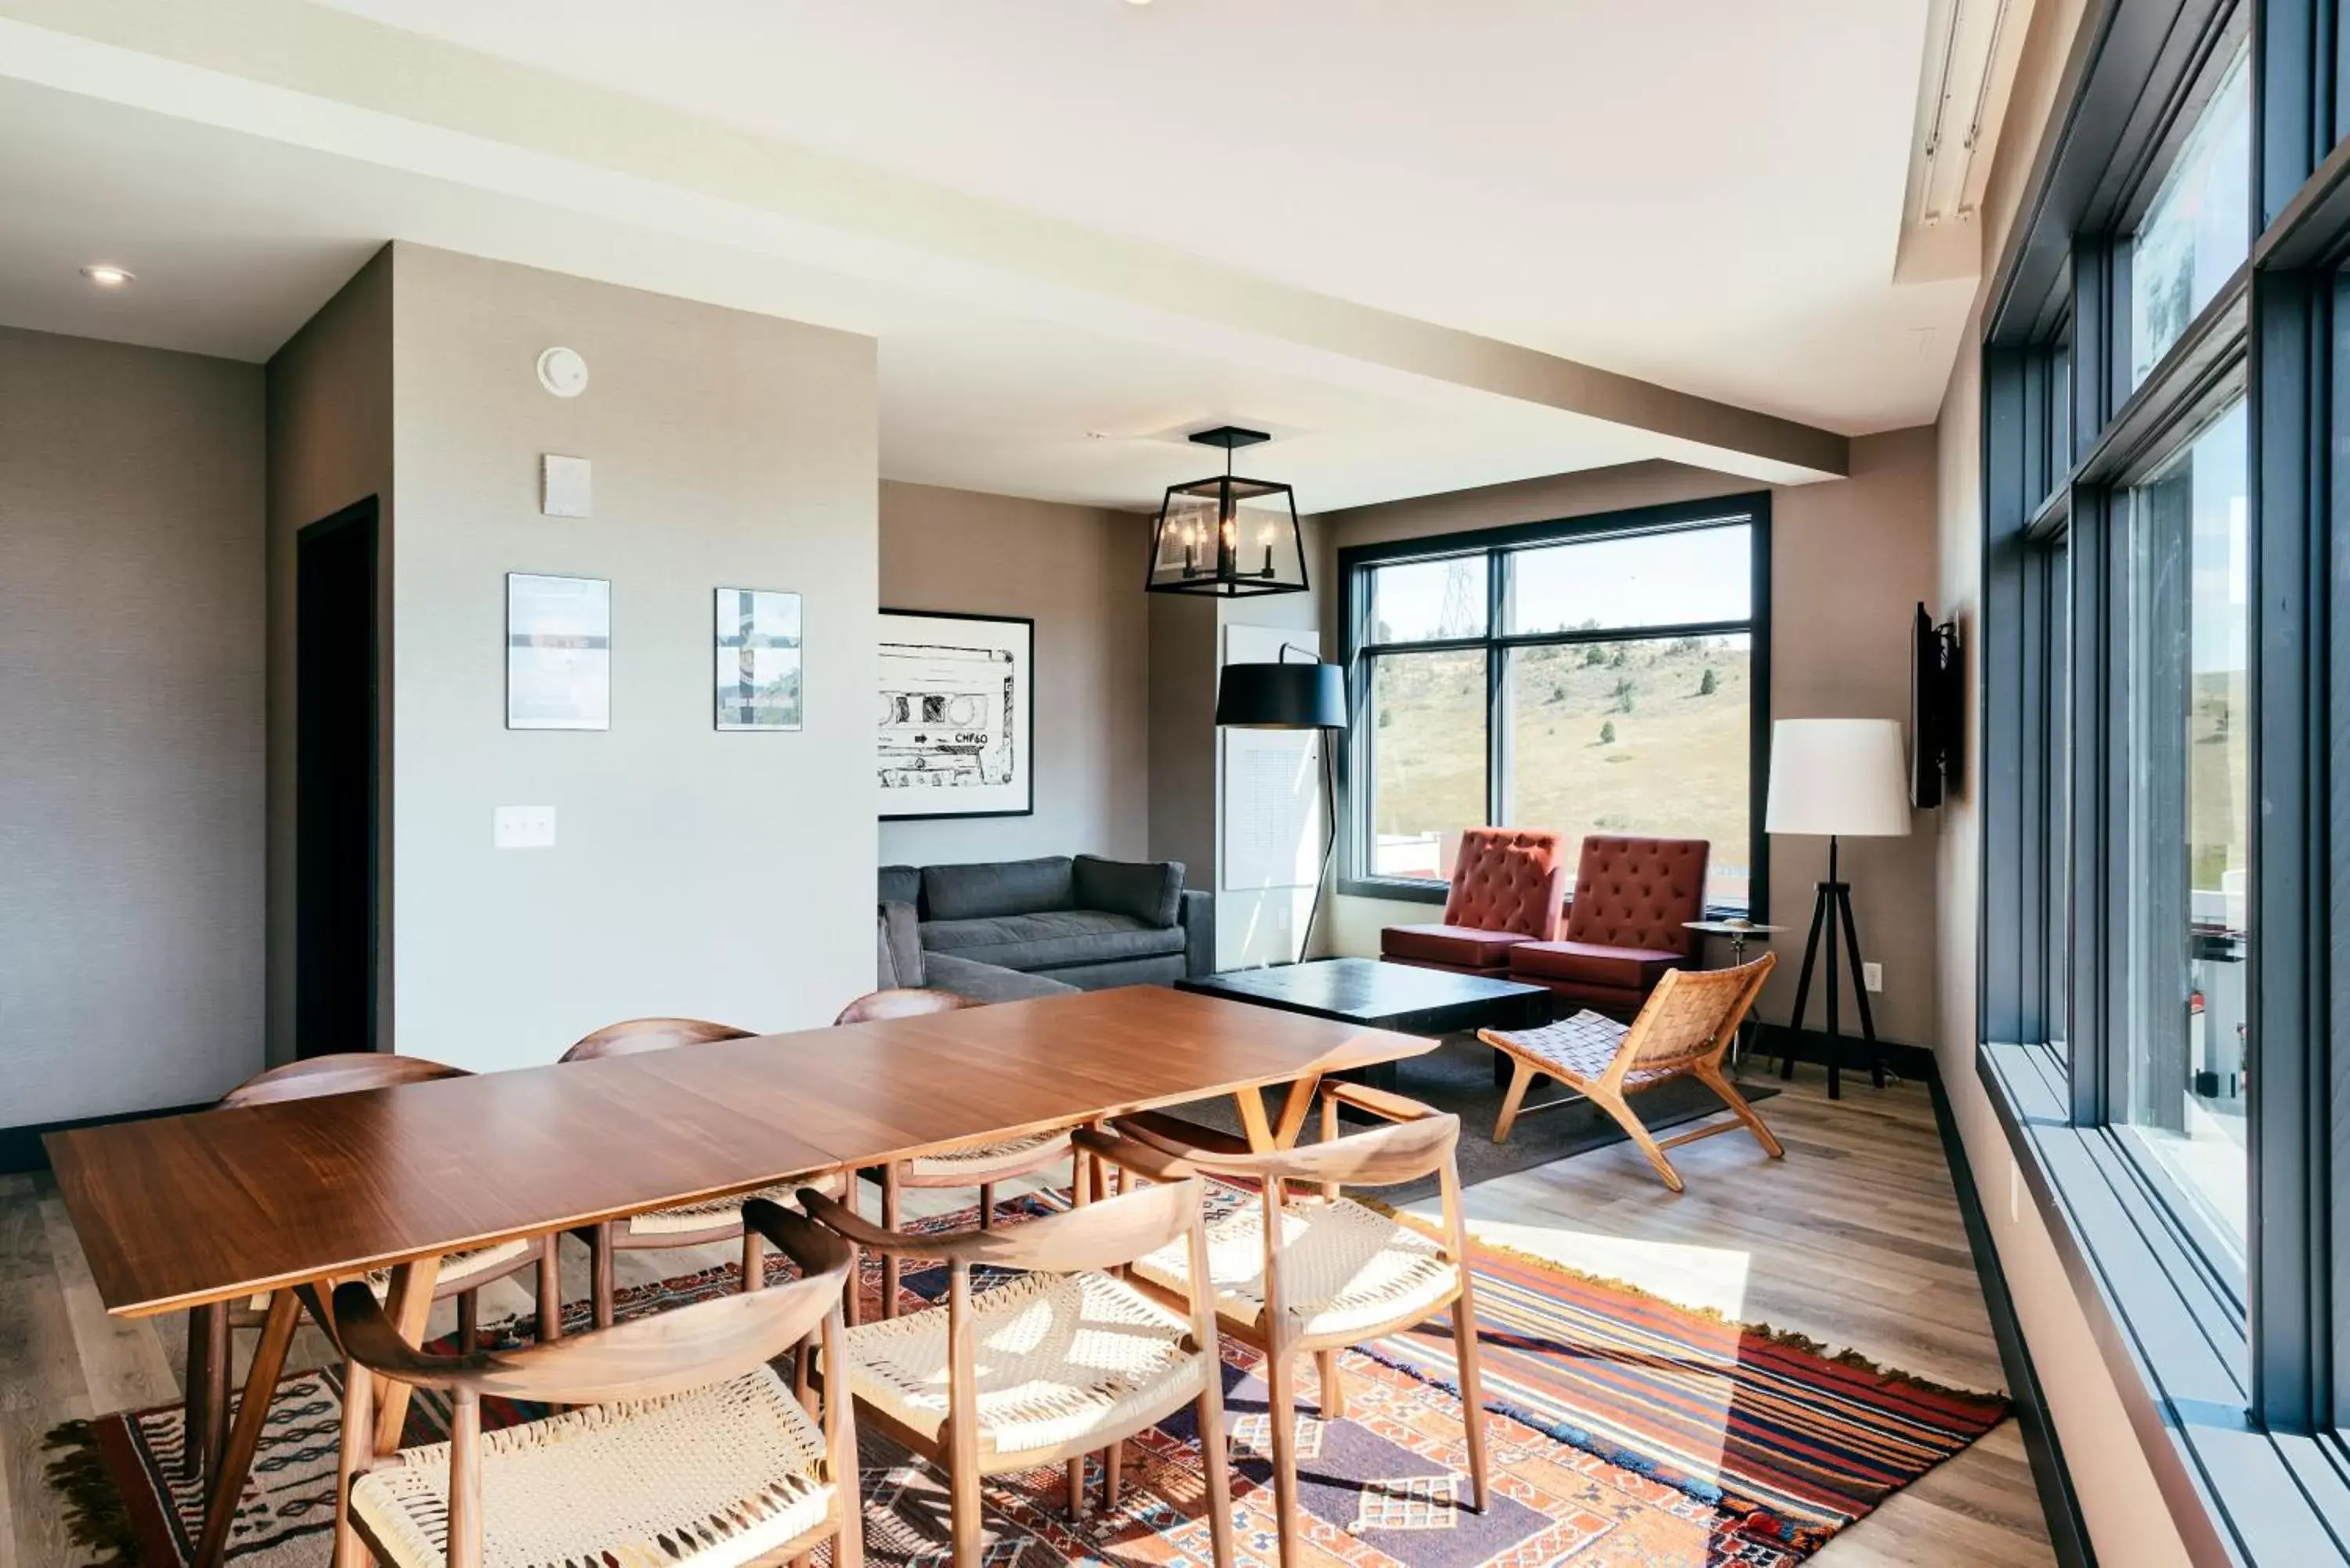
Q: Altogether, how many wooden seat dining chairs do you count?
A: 6